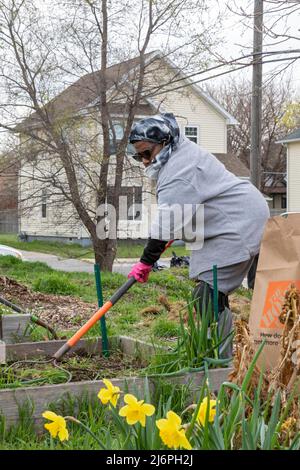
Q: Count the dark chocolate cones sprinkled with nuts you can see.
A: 0